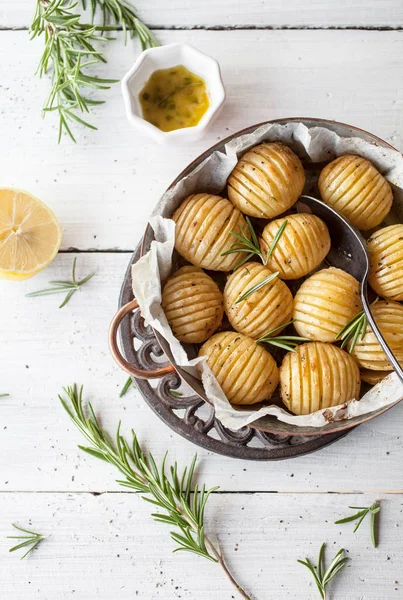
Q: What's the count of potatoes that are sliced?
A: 11